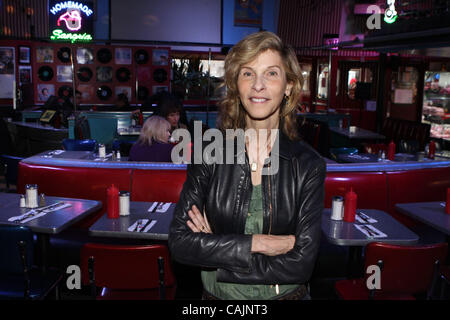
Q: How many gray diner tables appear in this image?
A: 4